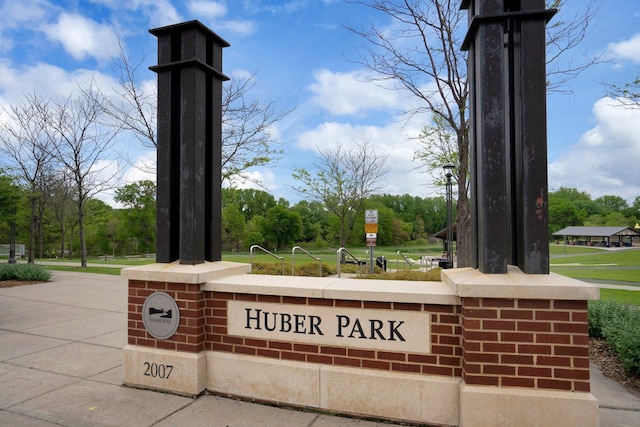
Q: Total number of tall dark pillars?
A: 2